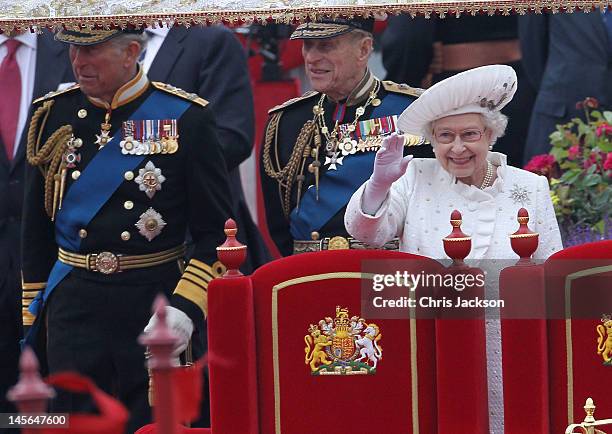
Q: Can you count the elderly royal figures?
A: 3